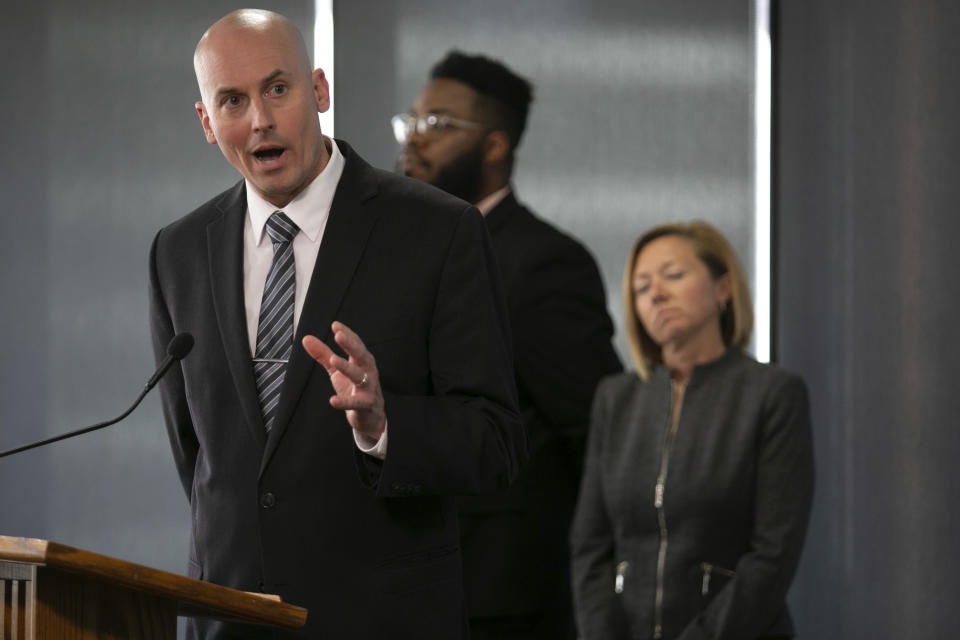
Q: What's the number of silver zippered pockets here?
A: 2